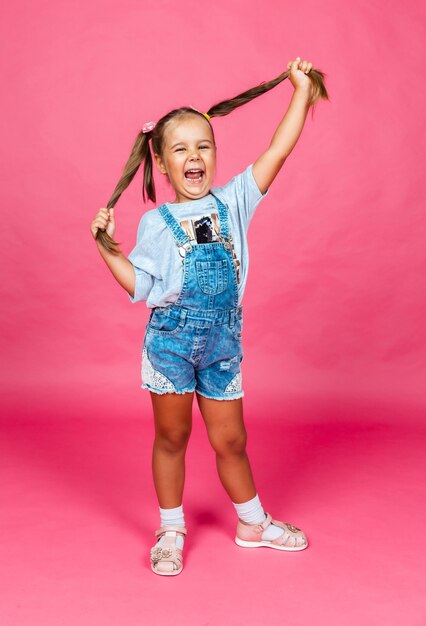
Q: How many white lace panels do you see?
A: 2